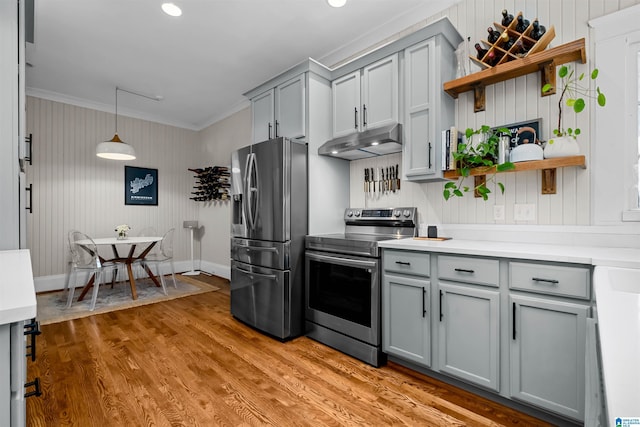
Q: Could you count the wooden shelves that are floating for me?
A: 2